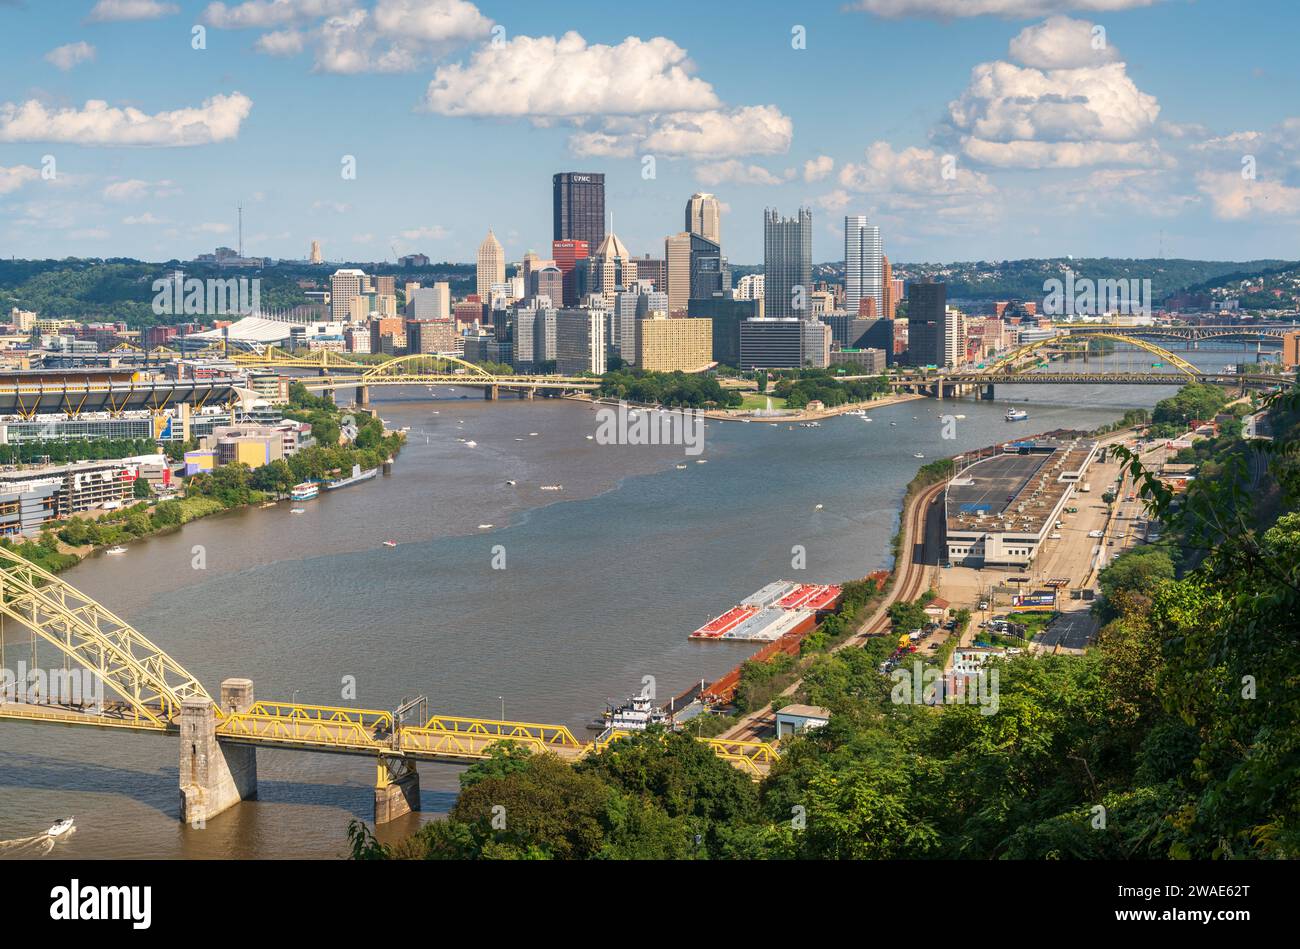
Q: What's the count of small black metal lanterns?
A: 0